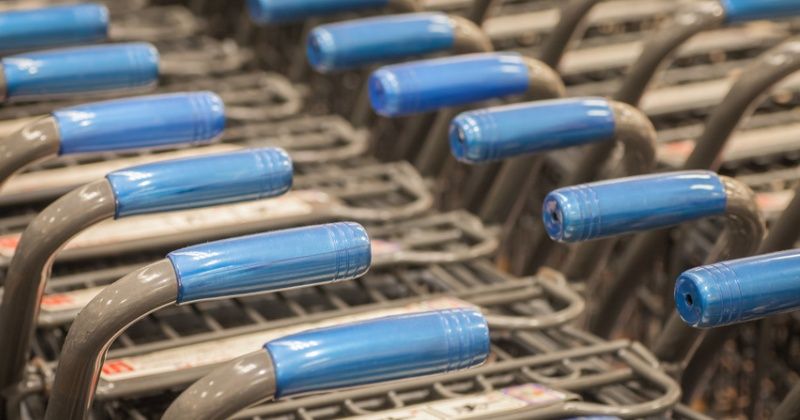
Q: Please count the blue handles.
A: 13